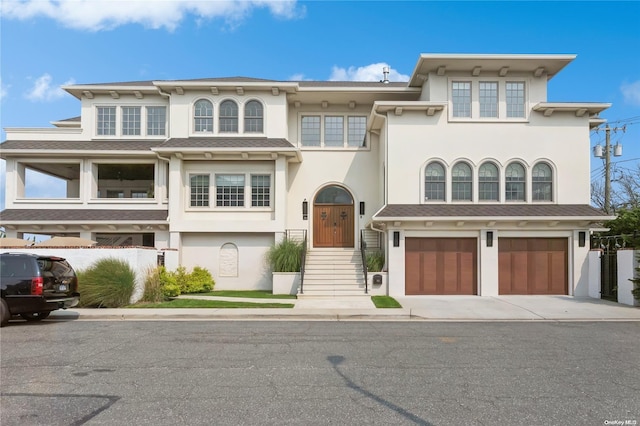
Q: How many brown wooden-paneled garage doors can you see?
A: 2